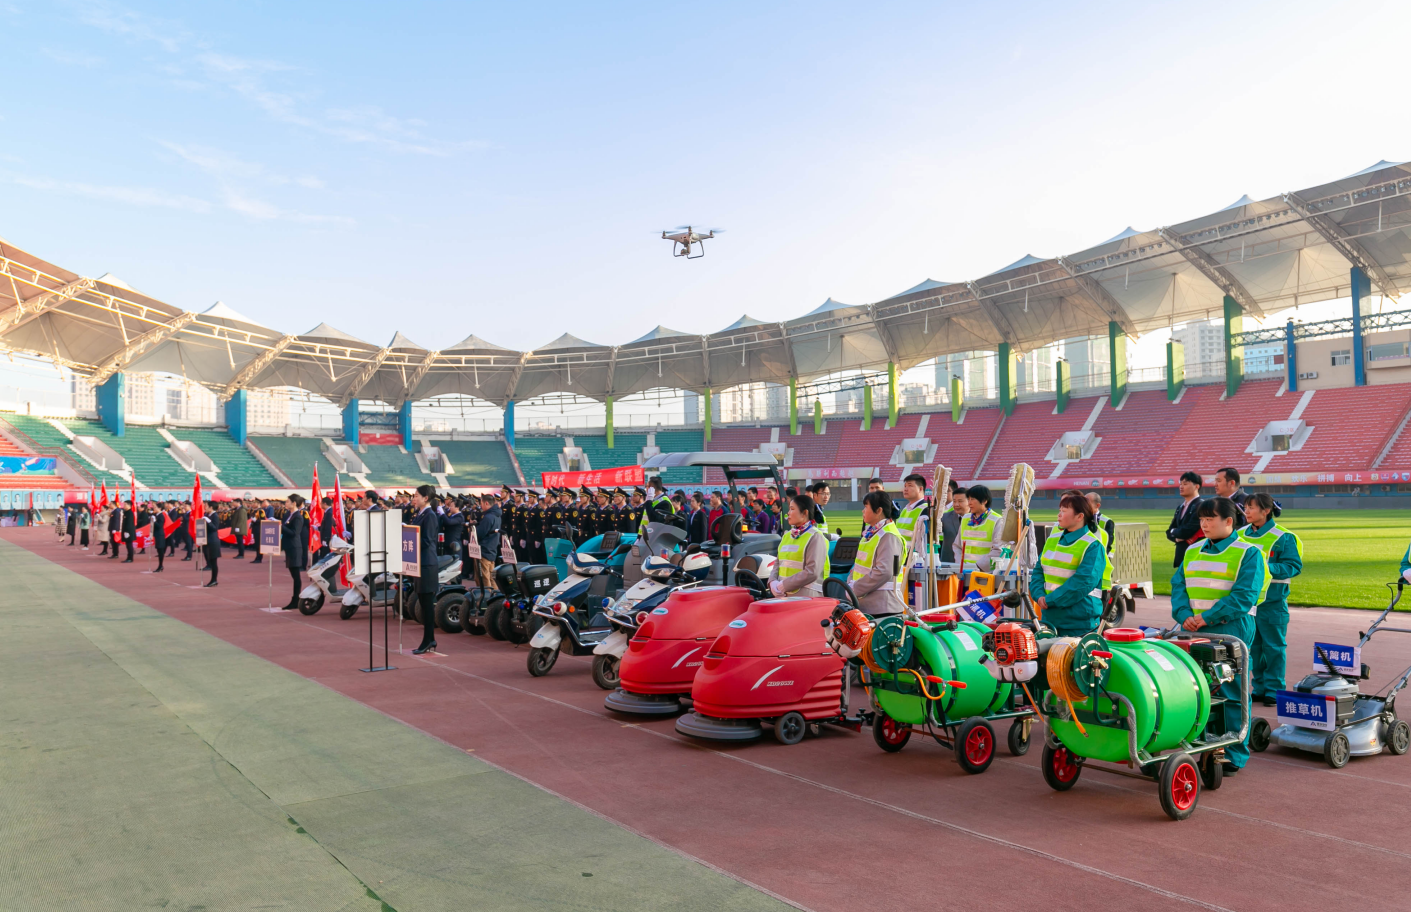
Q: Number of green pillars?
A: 12